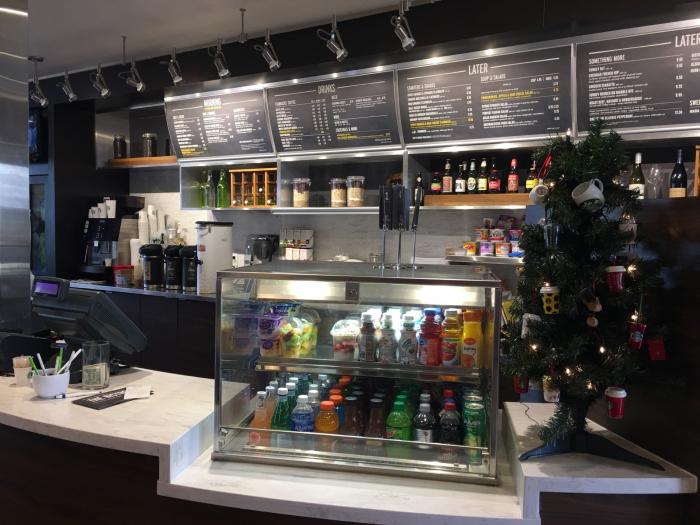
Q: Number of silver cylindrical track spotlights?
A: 9